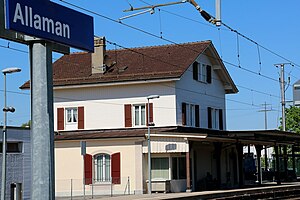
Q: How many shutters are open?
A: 12